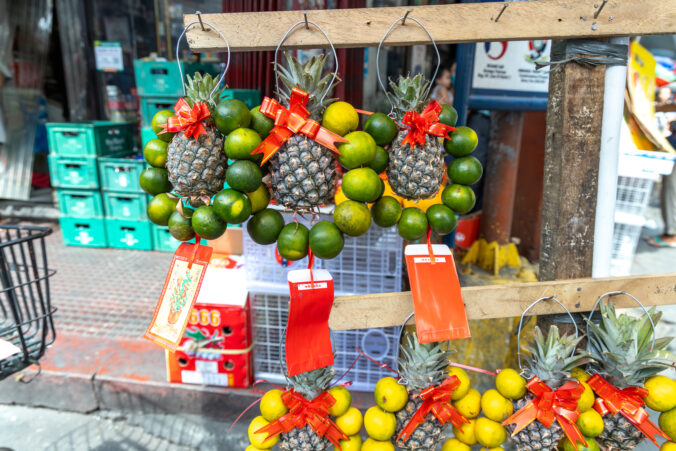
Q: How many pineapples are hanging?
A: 7